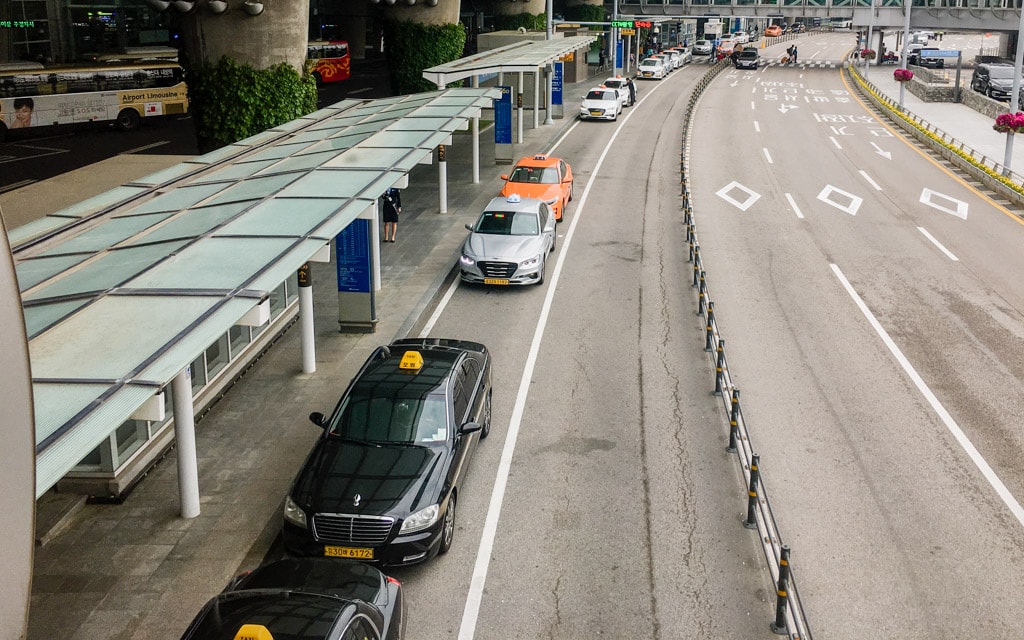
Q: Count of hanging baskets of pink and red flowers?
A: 3